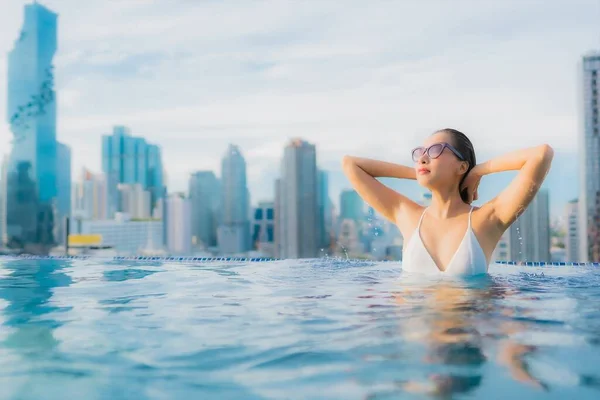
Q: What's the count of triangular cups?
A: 2